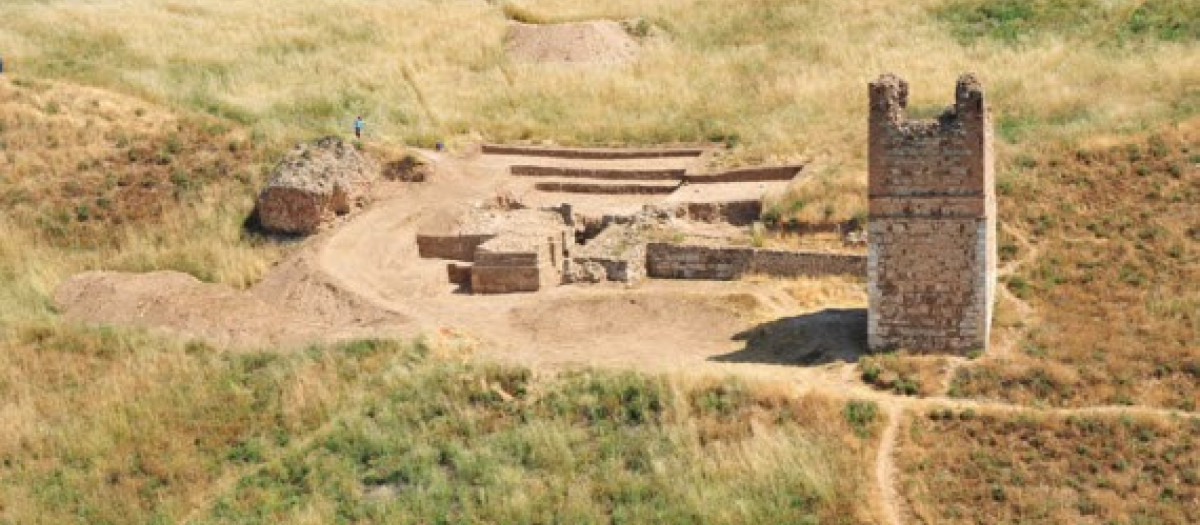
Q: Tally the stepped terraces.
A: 3